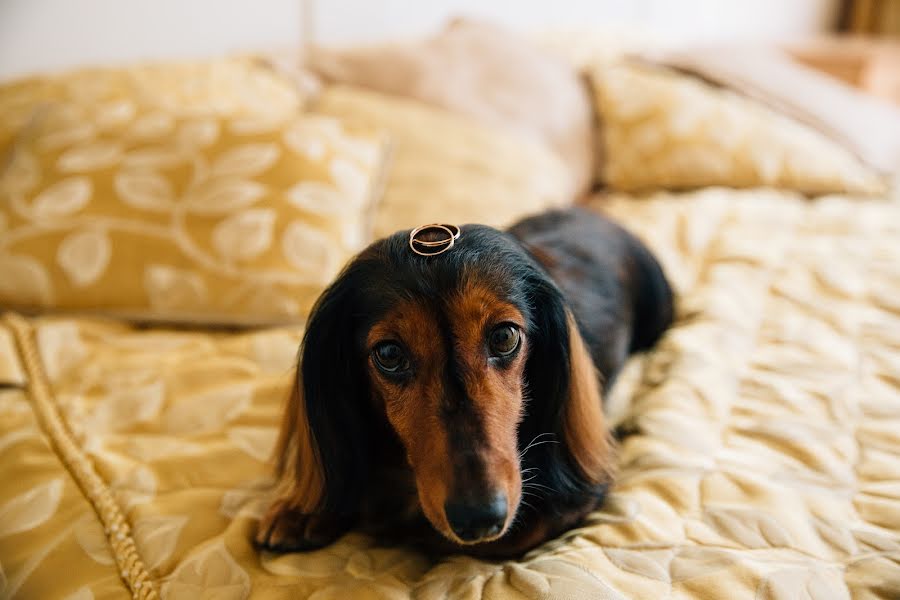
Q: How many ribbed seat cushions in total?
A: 0